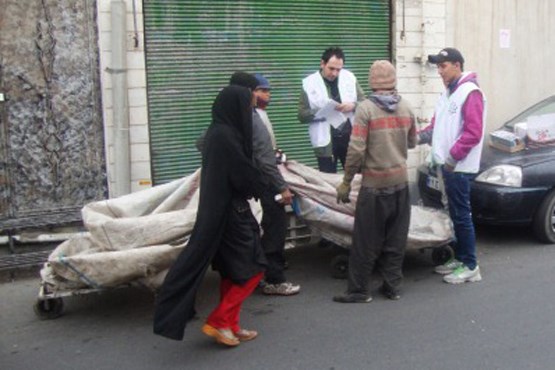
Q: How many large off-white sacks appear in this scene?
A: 2